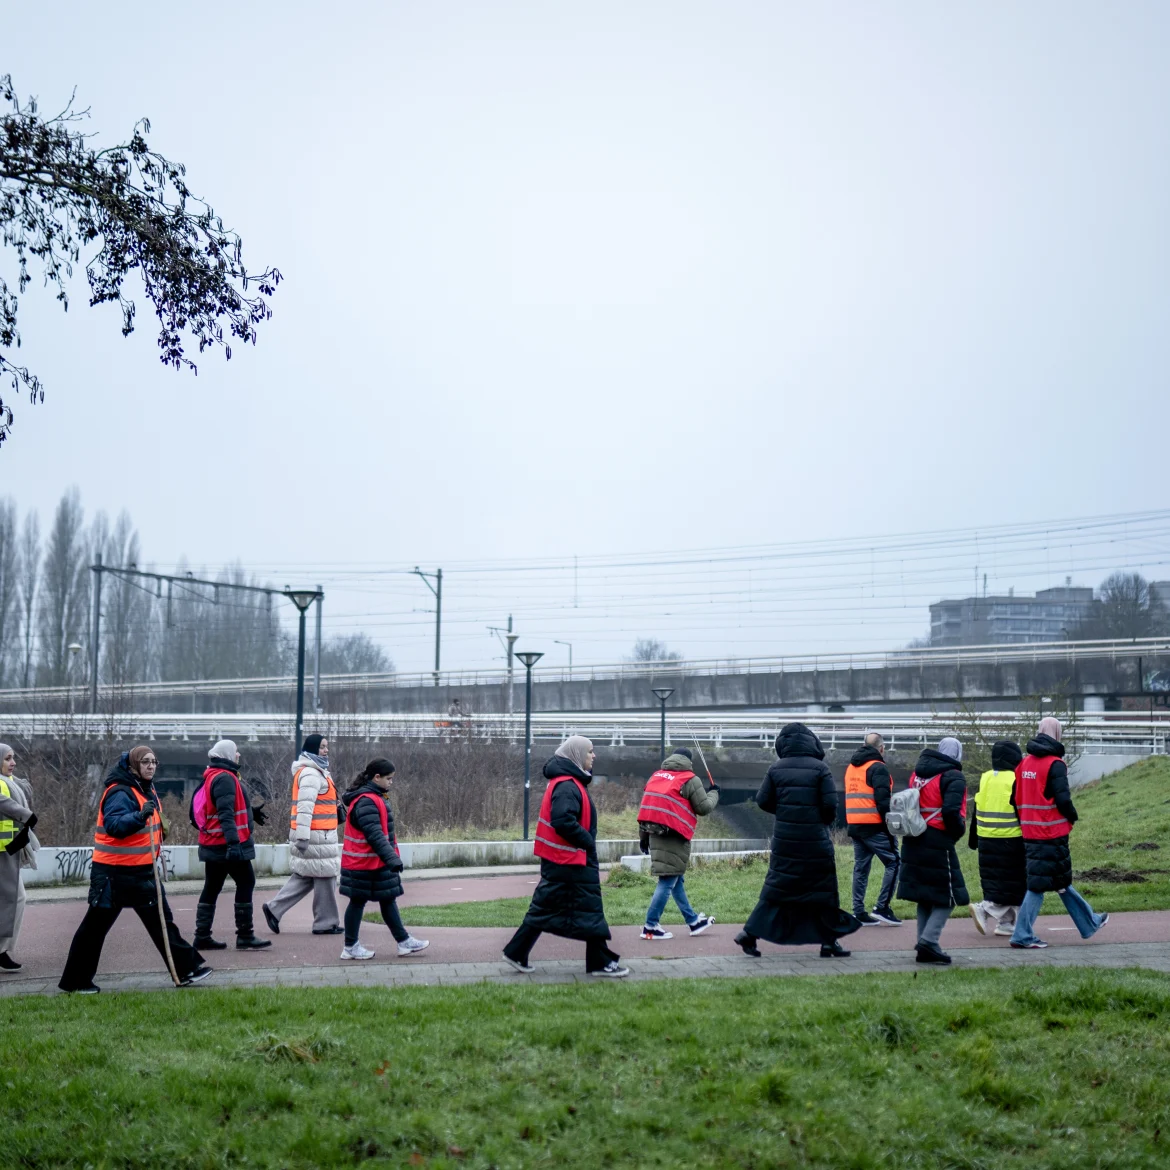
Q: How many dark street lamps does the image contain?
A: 3